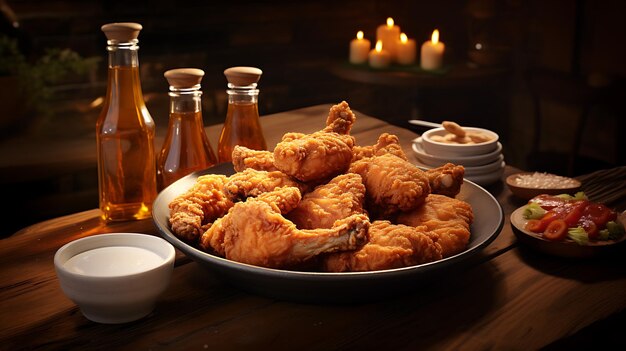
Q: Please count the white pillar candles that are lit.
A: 5